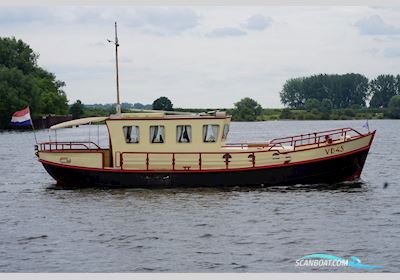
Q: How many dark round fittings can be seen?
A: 3